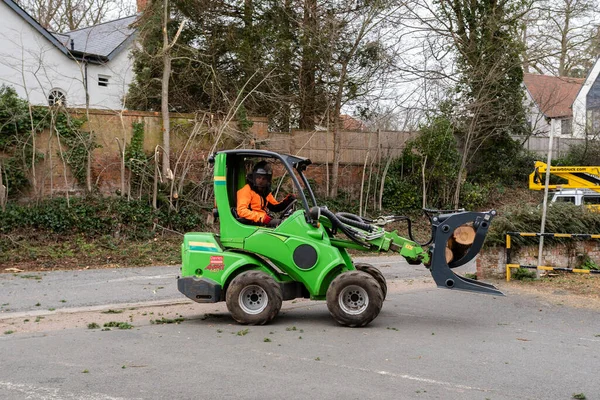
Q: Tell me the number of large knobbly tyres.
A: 3